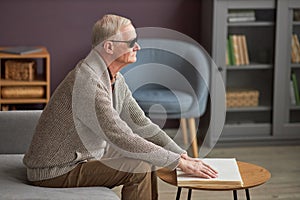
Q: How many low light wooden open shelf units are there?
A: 1